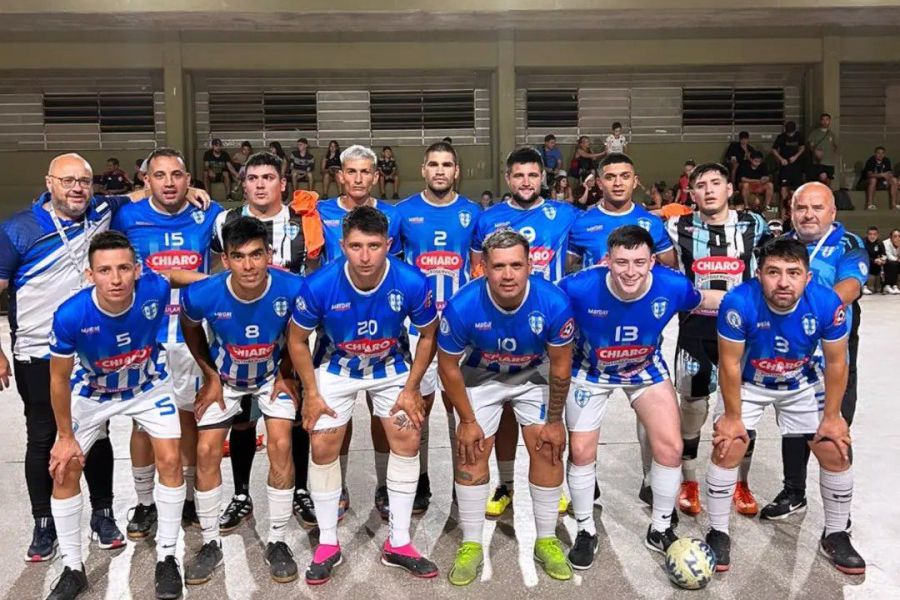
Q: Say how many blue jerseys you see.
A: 11